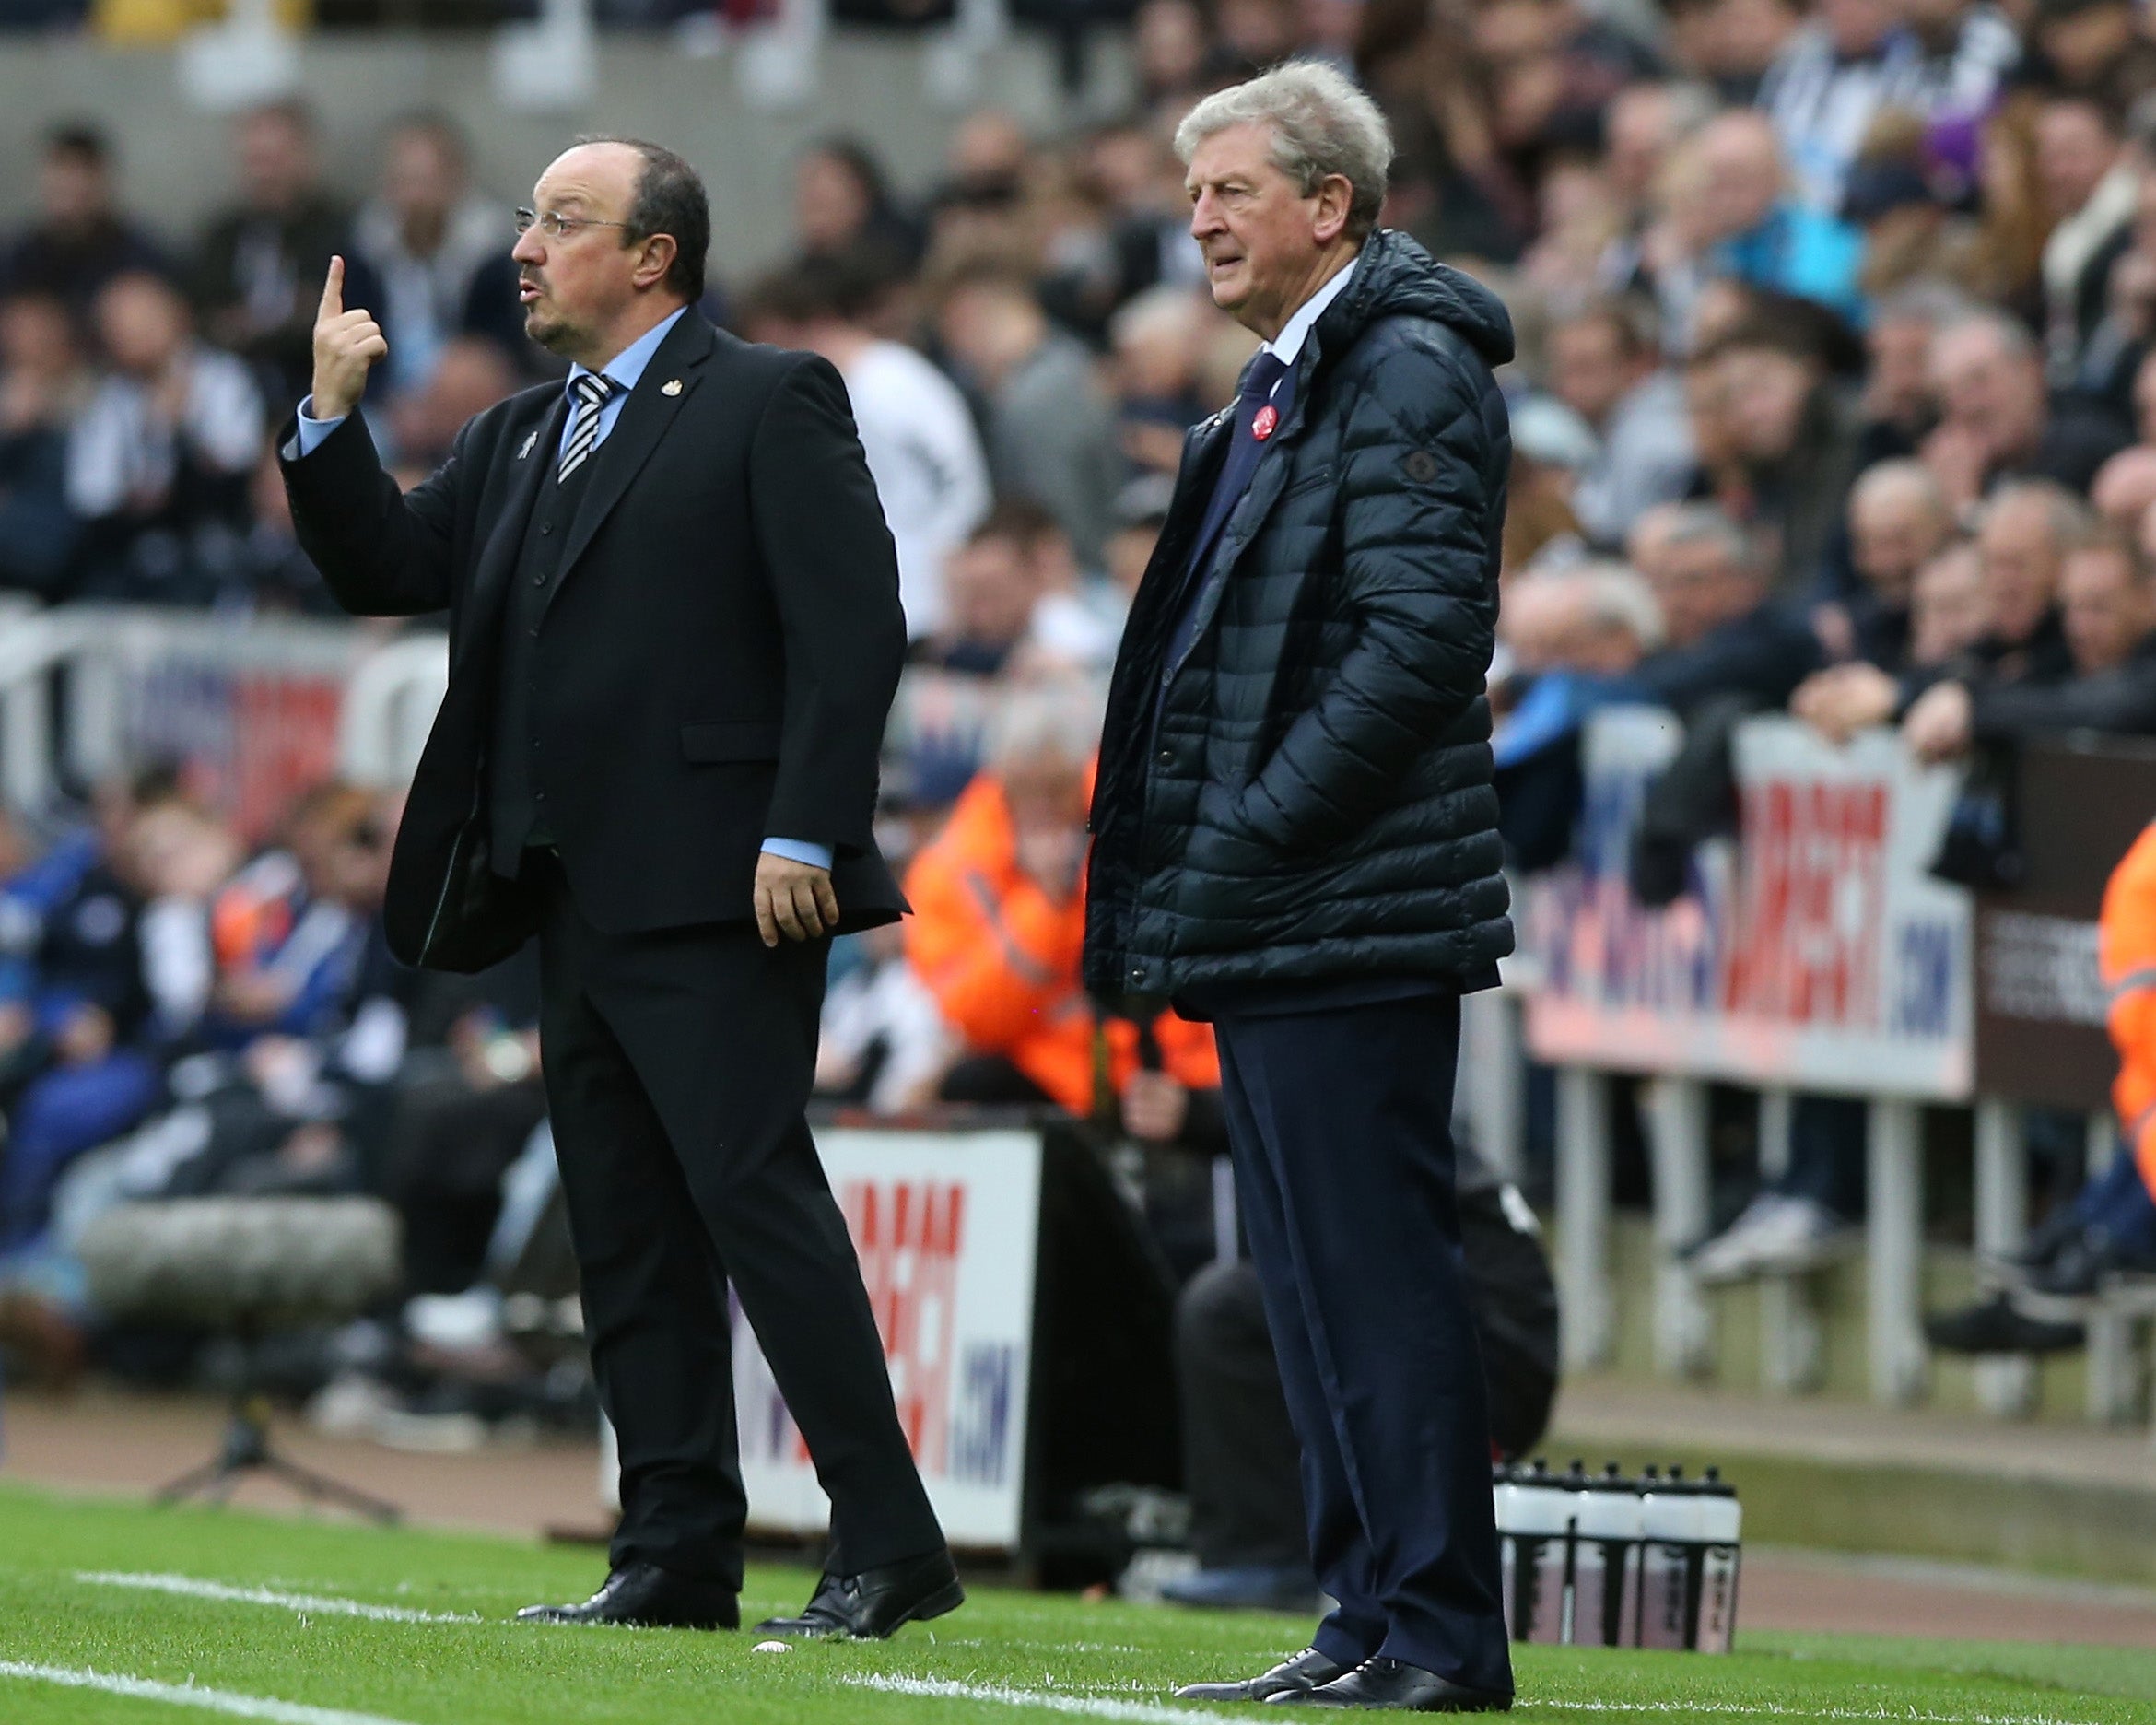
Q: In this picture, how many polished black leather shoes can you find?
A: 4